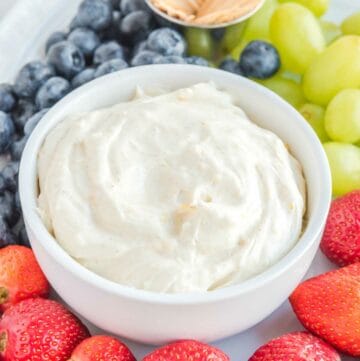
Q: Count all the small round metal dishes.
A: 1